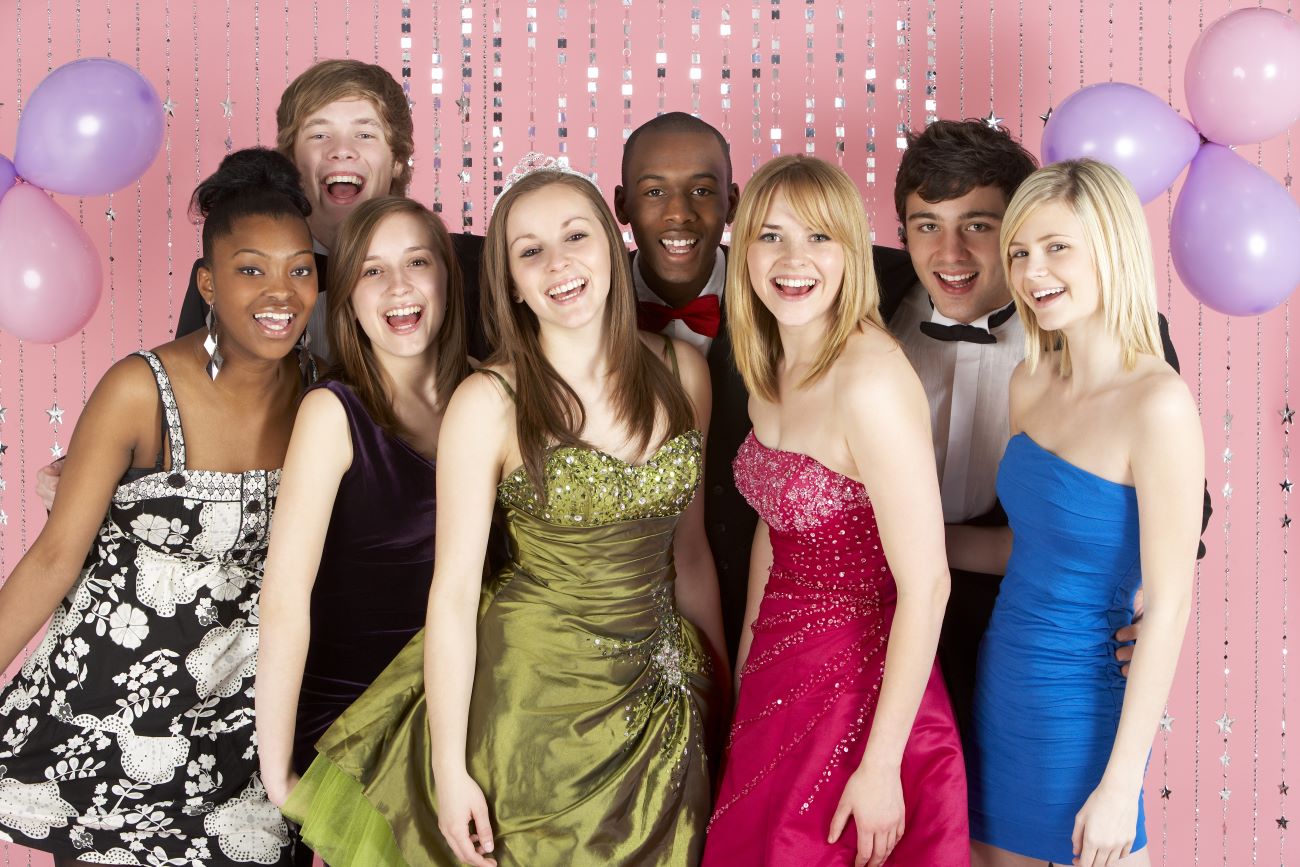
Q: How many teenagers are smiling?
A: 8